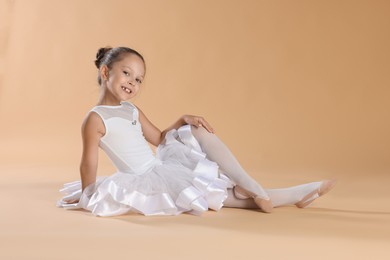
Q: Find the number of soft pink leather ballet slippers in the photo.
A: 2